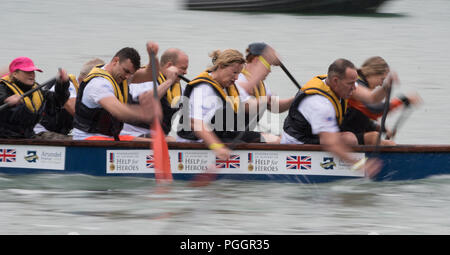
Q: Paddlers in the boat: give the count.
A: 8